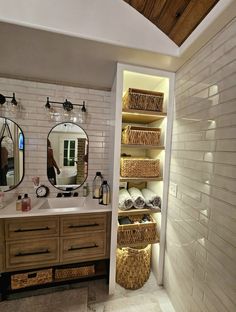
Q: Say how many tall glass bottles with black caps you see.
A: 2